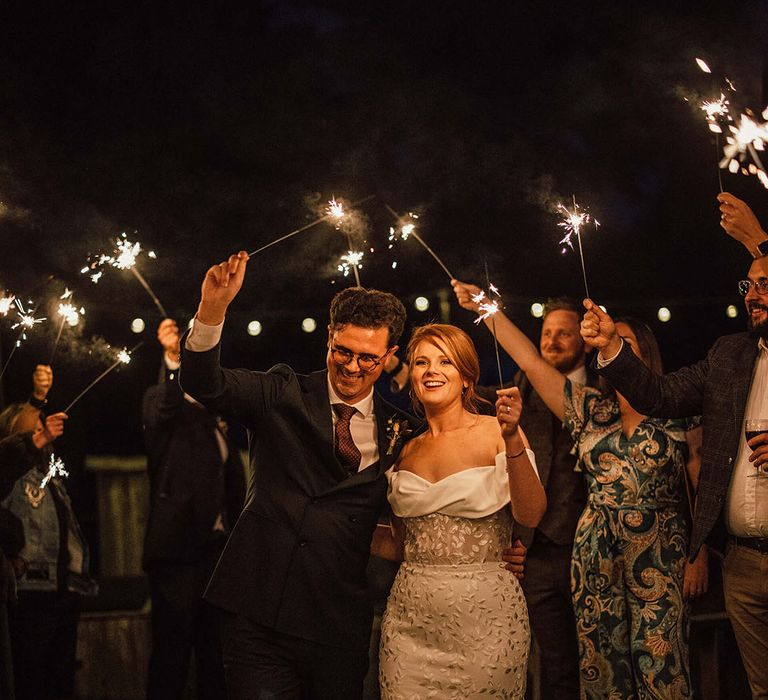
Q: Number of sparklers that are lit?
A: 13